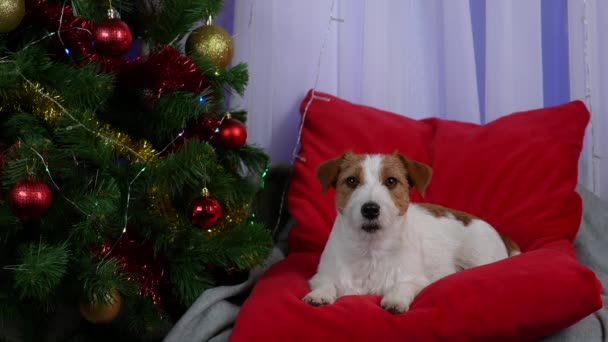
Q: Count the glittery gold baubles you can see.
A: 2